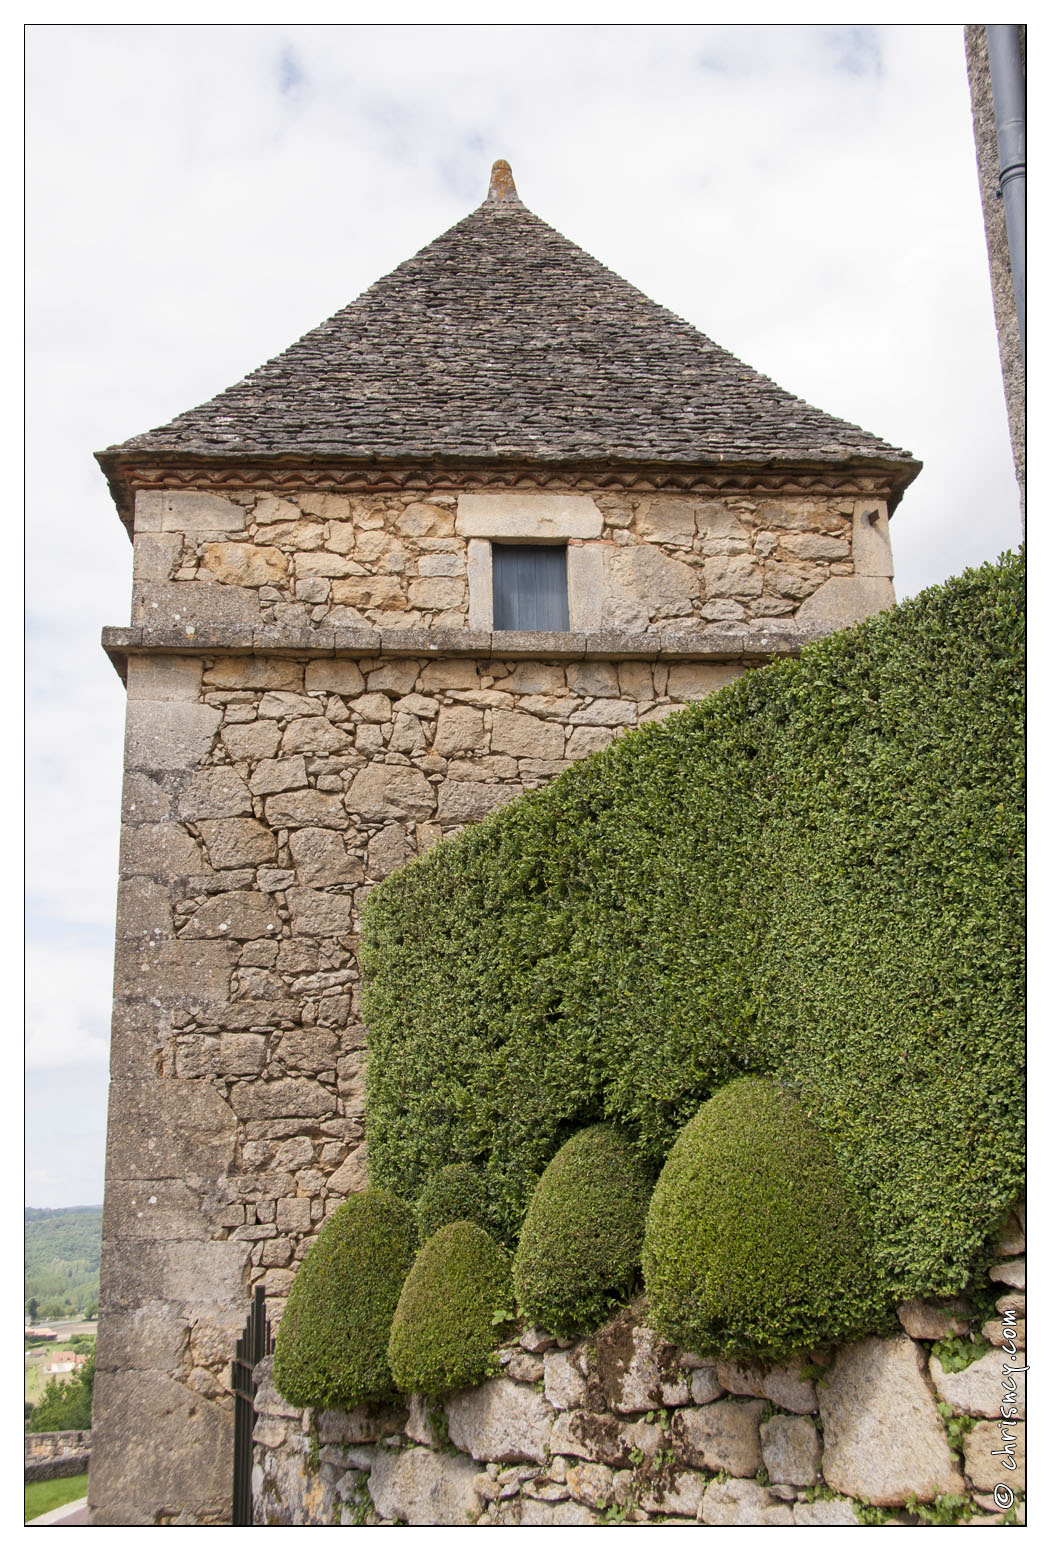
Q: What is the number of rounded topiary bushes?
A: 5